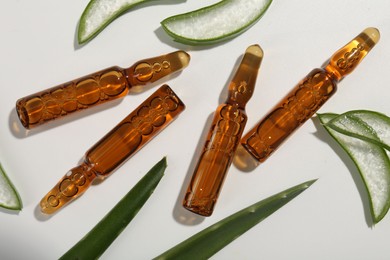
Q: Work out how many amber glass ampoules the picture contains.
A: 4